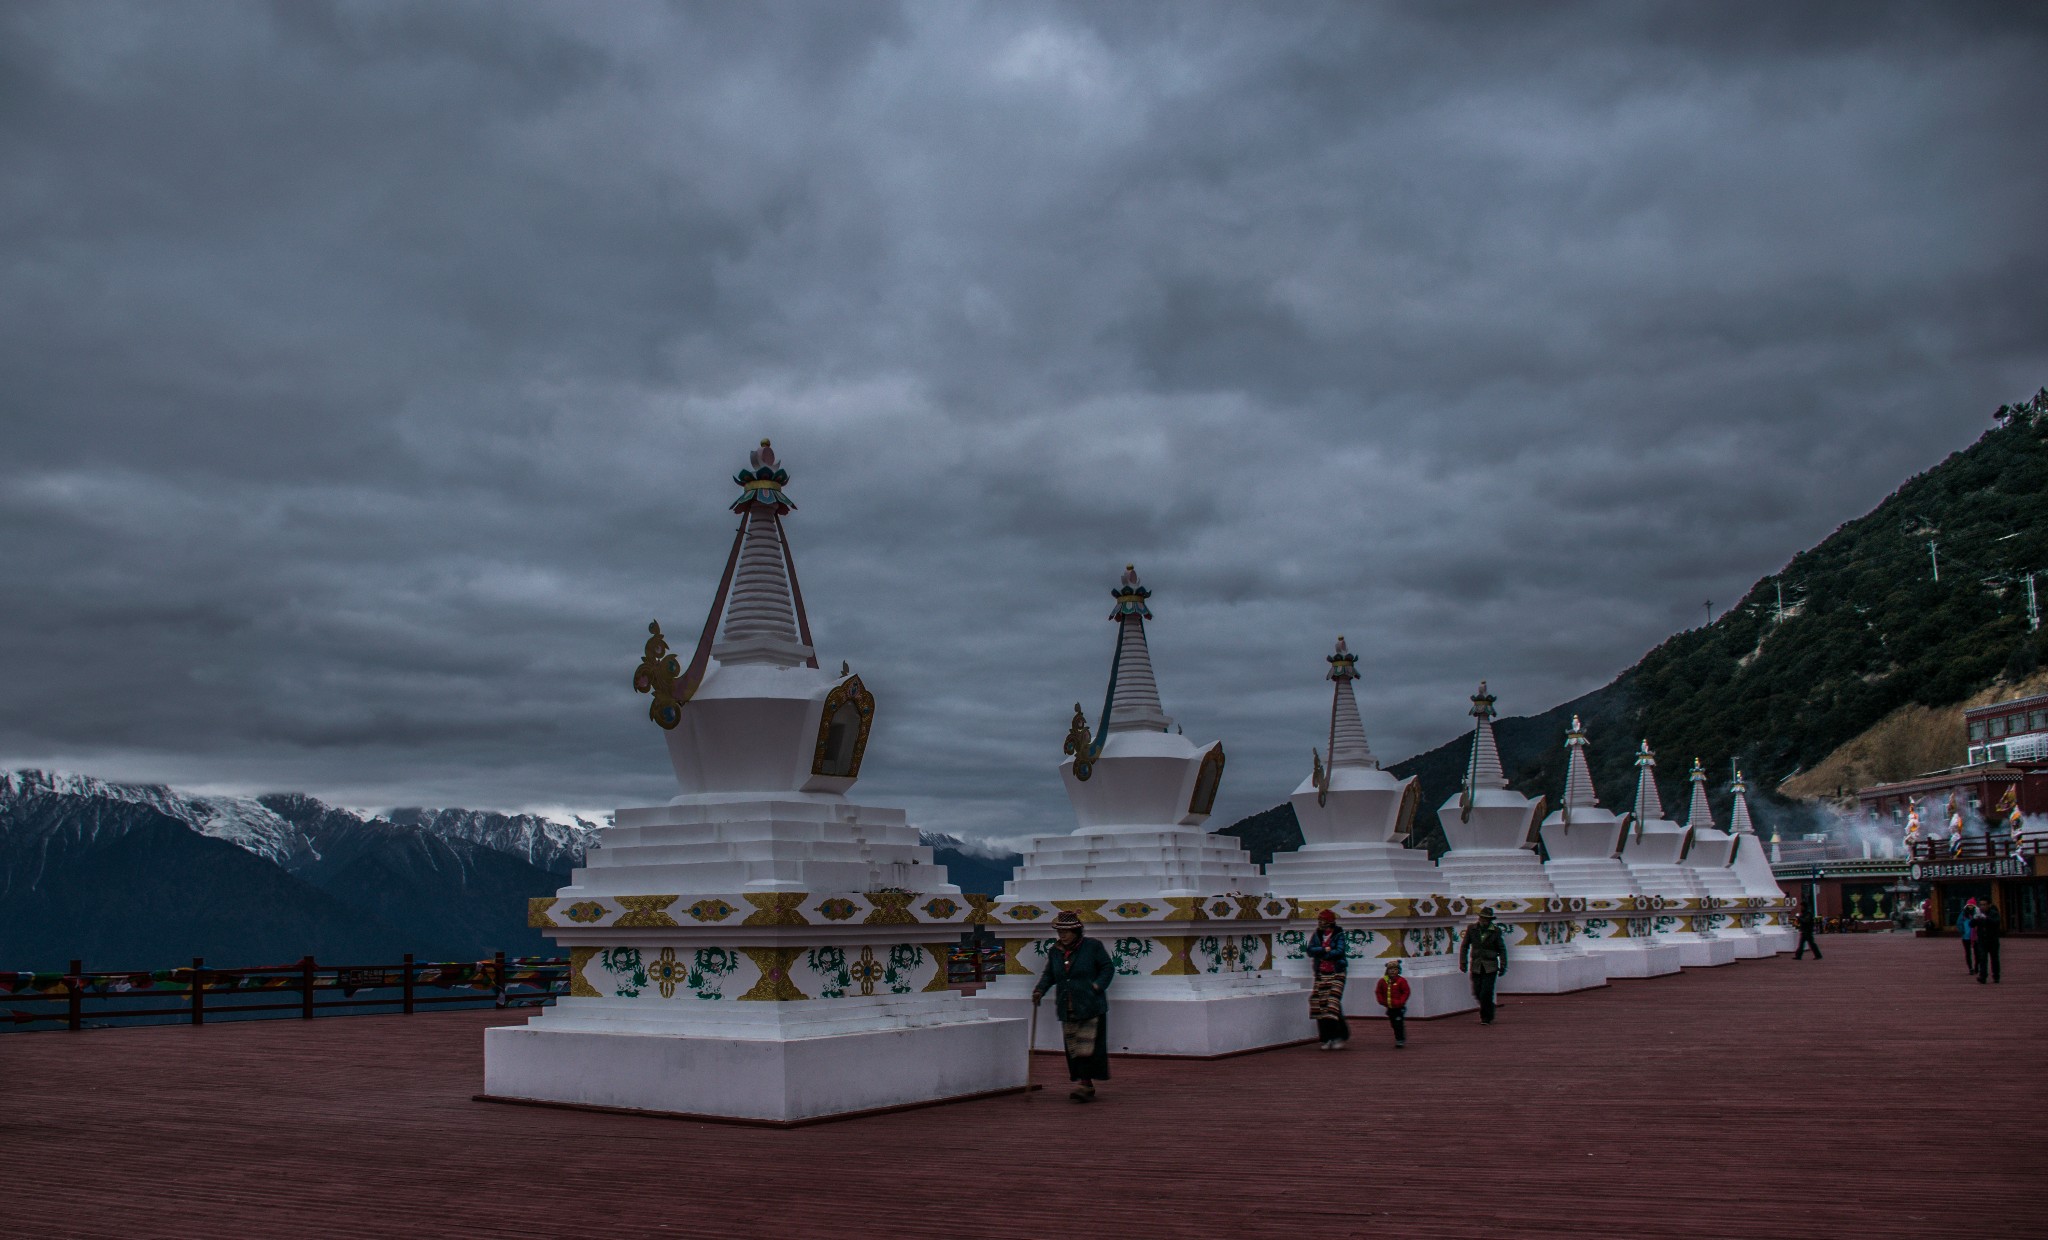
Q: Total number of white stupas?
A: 8